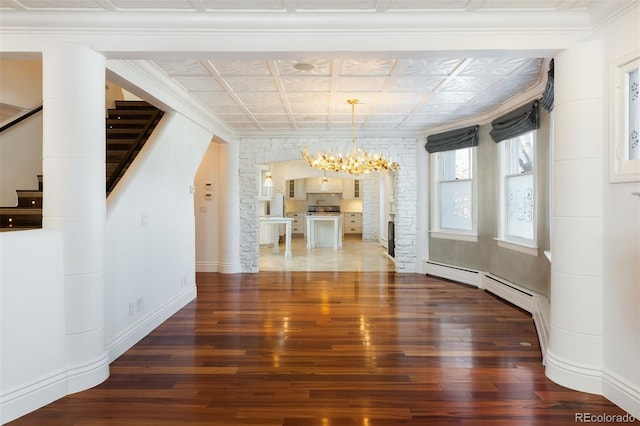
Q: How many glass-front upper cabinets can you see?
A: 2